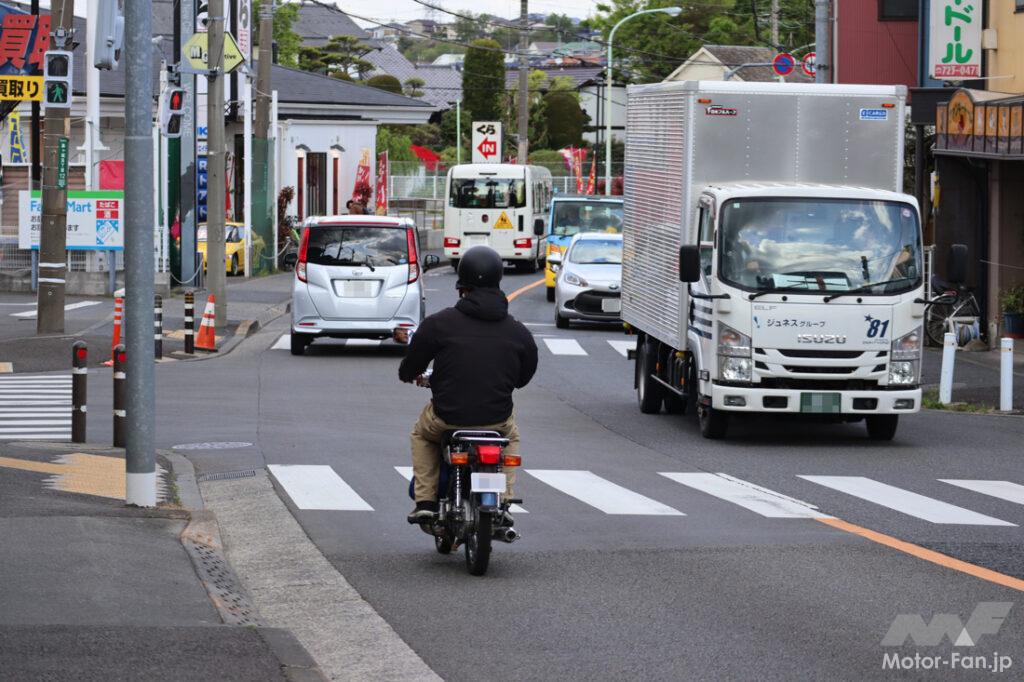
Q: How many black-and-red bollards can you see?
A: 2